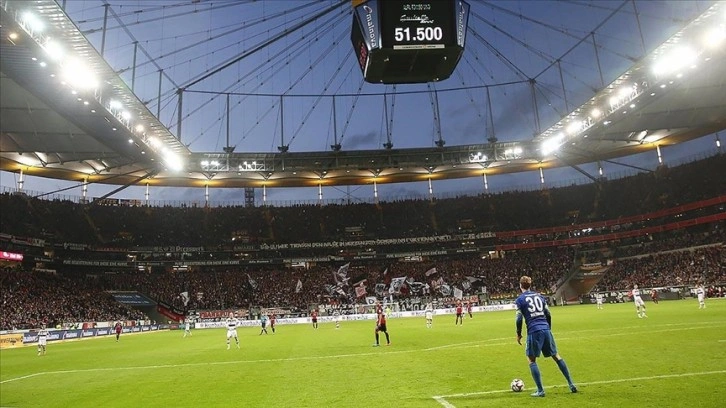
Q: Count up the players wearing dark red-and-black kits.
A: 7